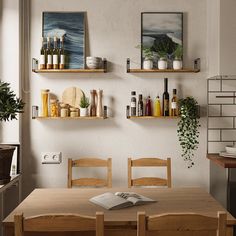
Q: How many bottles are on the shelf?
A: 10